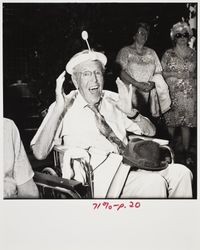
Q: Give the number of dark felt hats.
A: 1